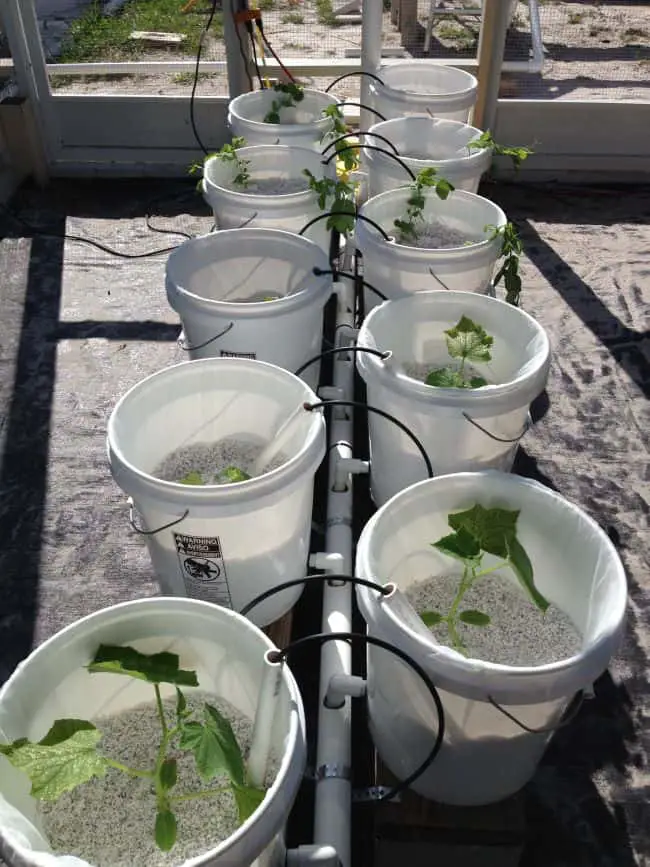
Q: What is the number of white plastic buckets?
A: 10